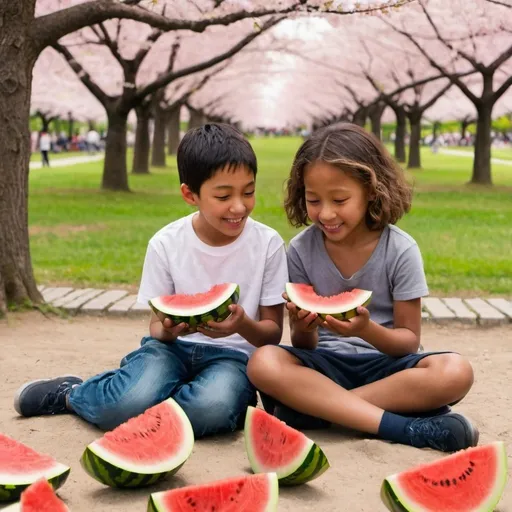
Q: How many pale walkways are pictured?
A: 2